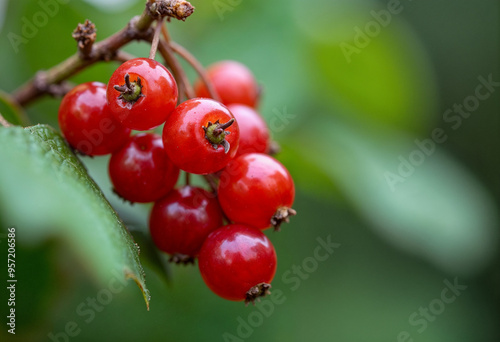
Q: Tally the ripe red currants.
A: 9